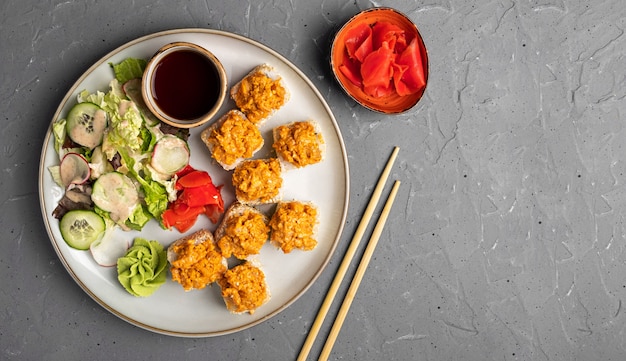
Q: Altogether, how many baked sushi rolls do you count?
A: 8